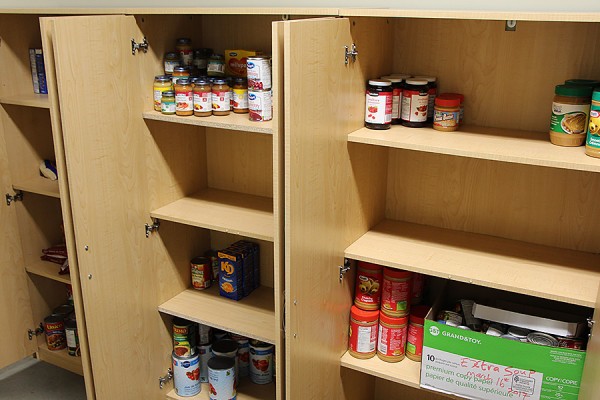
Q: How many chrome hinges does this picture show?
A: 8